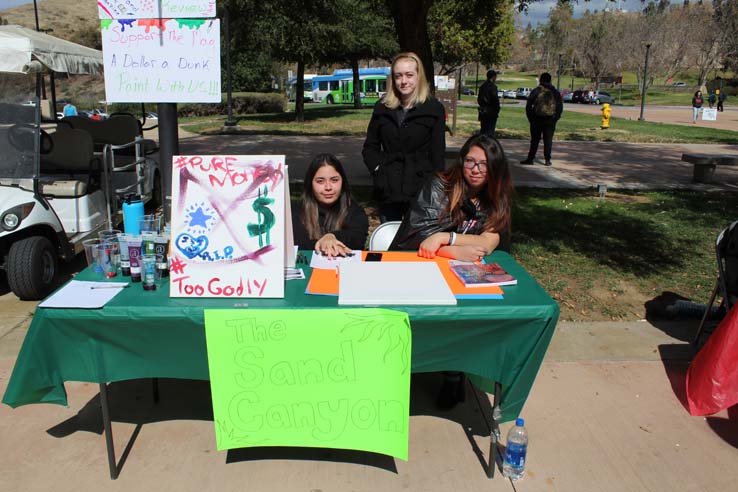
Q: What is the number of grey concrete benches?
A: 1